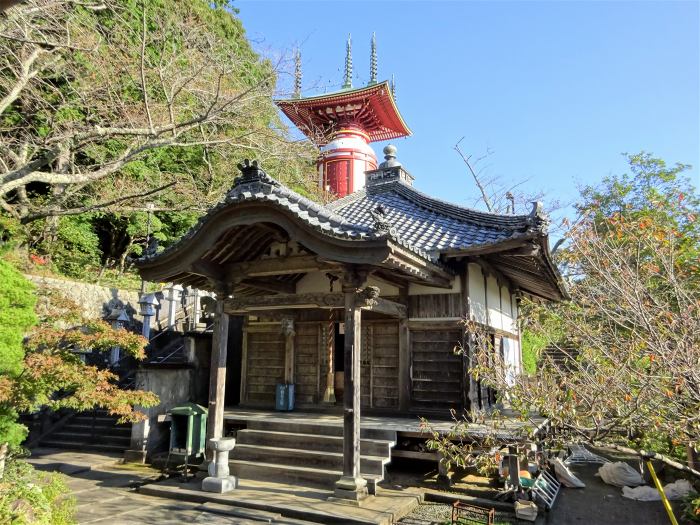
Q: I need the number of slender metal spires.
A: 4